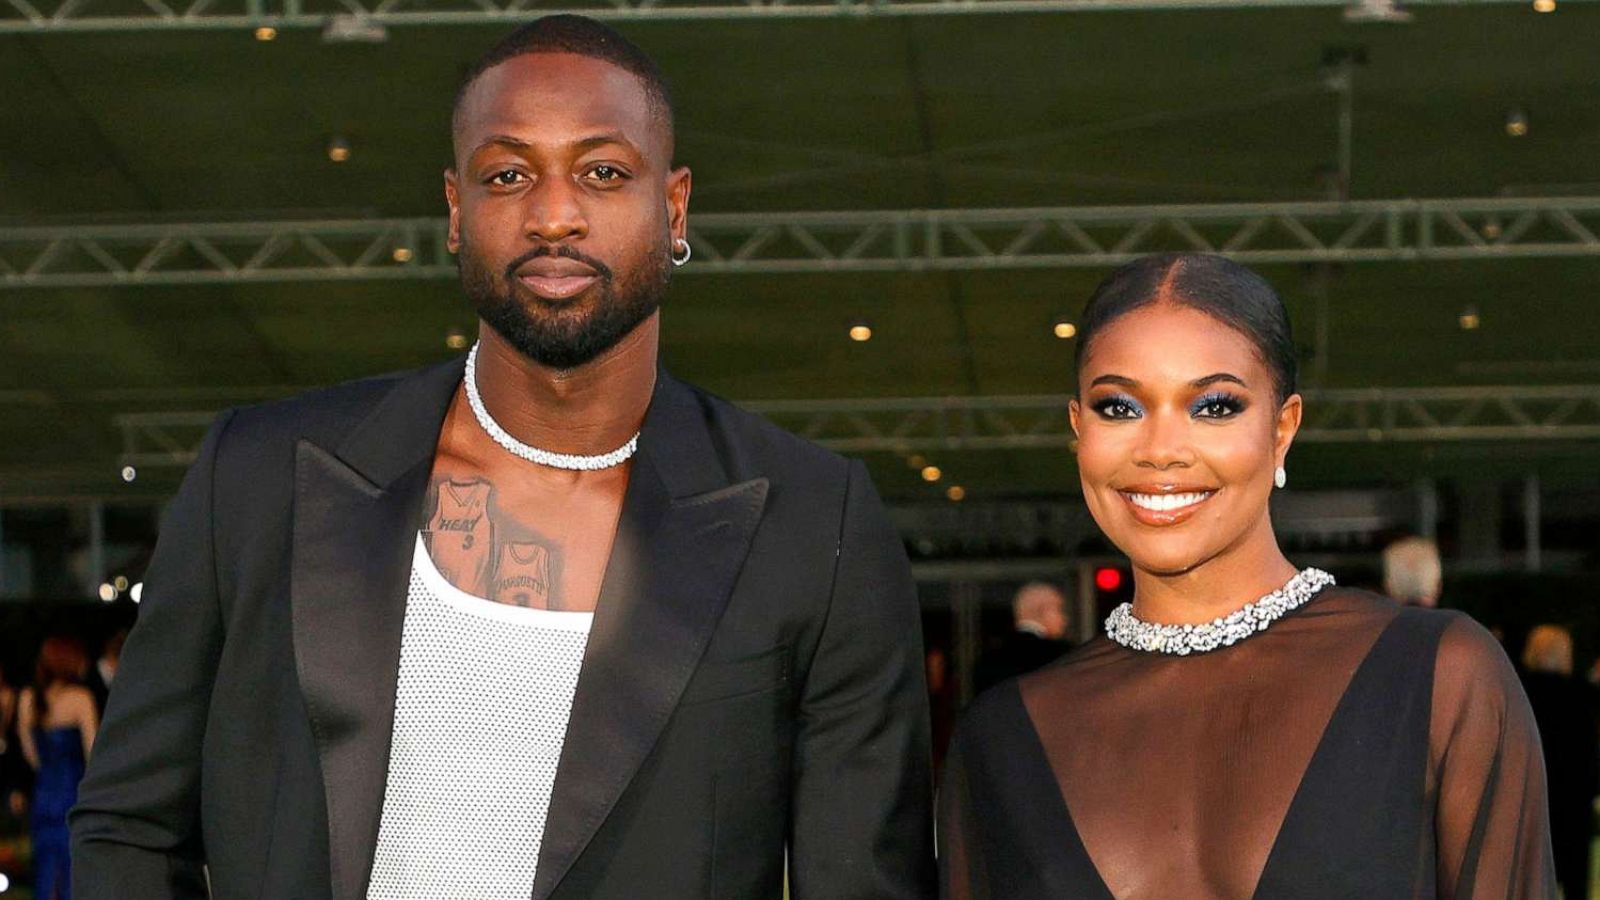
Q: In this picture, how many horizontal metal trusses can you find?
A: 3